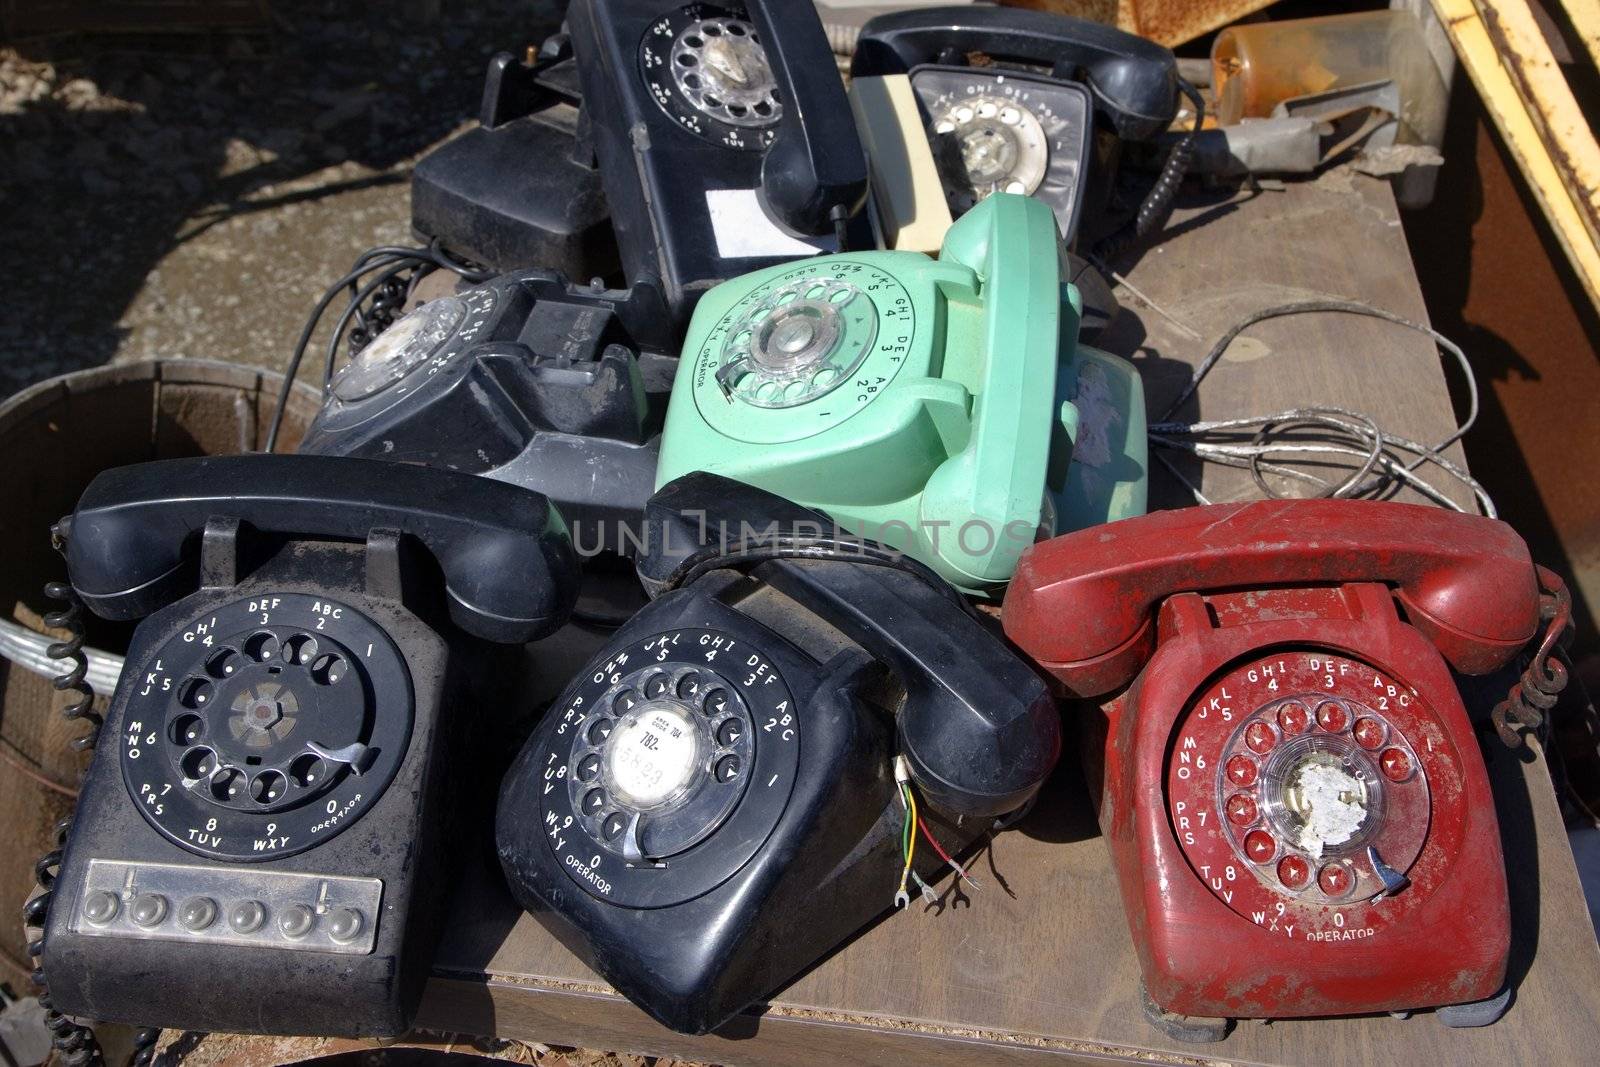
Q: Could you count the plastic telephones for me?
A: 8